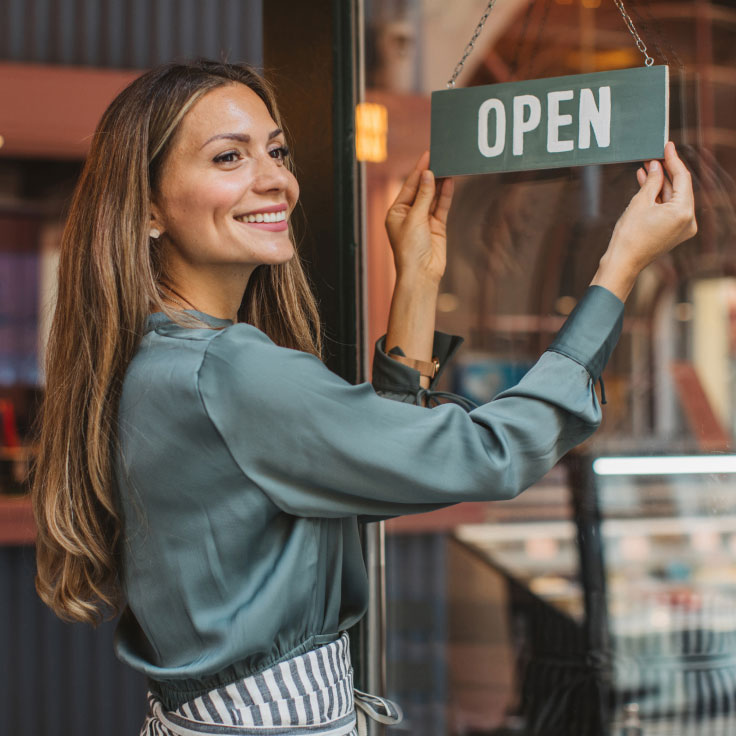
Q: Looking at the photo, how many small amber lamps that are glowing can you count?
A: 1